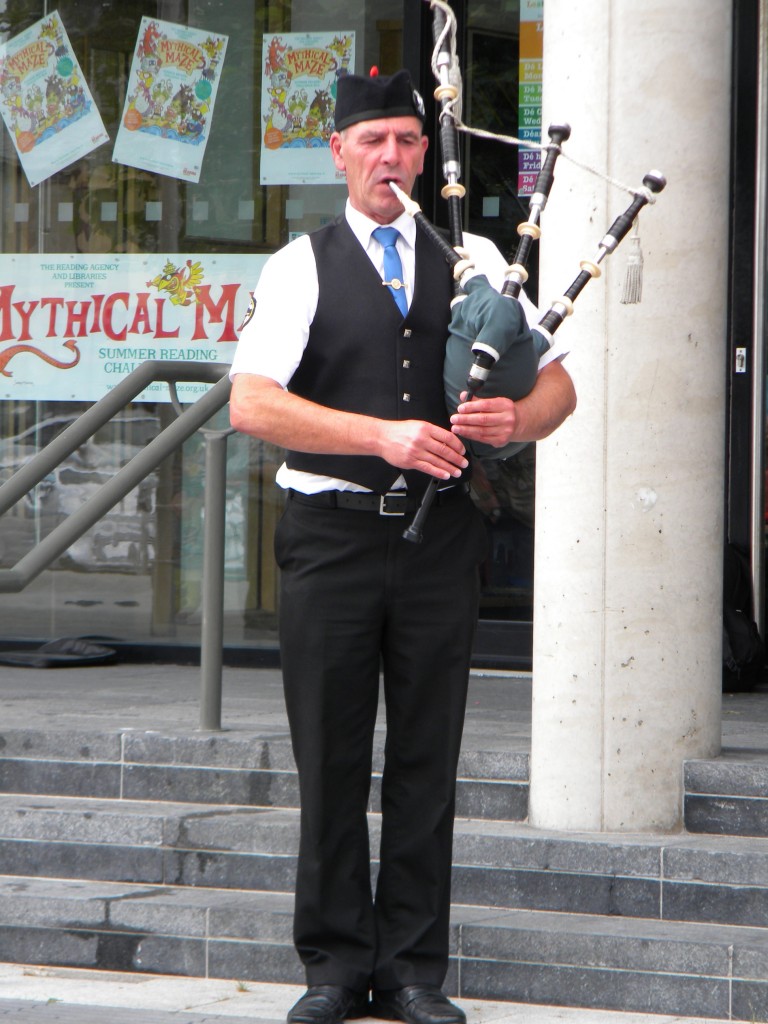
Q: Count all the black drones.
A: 3